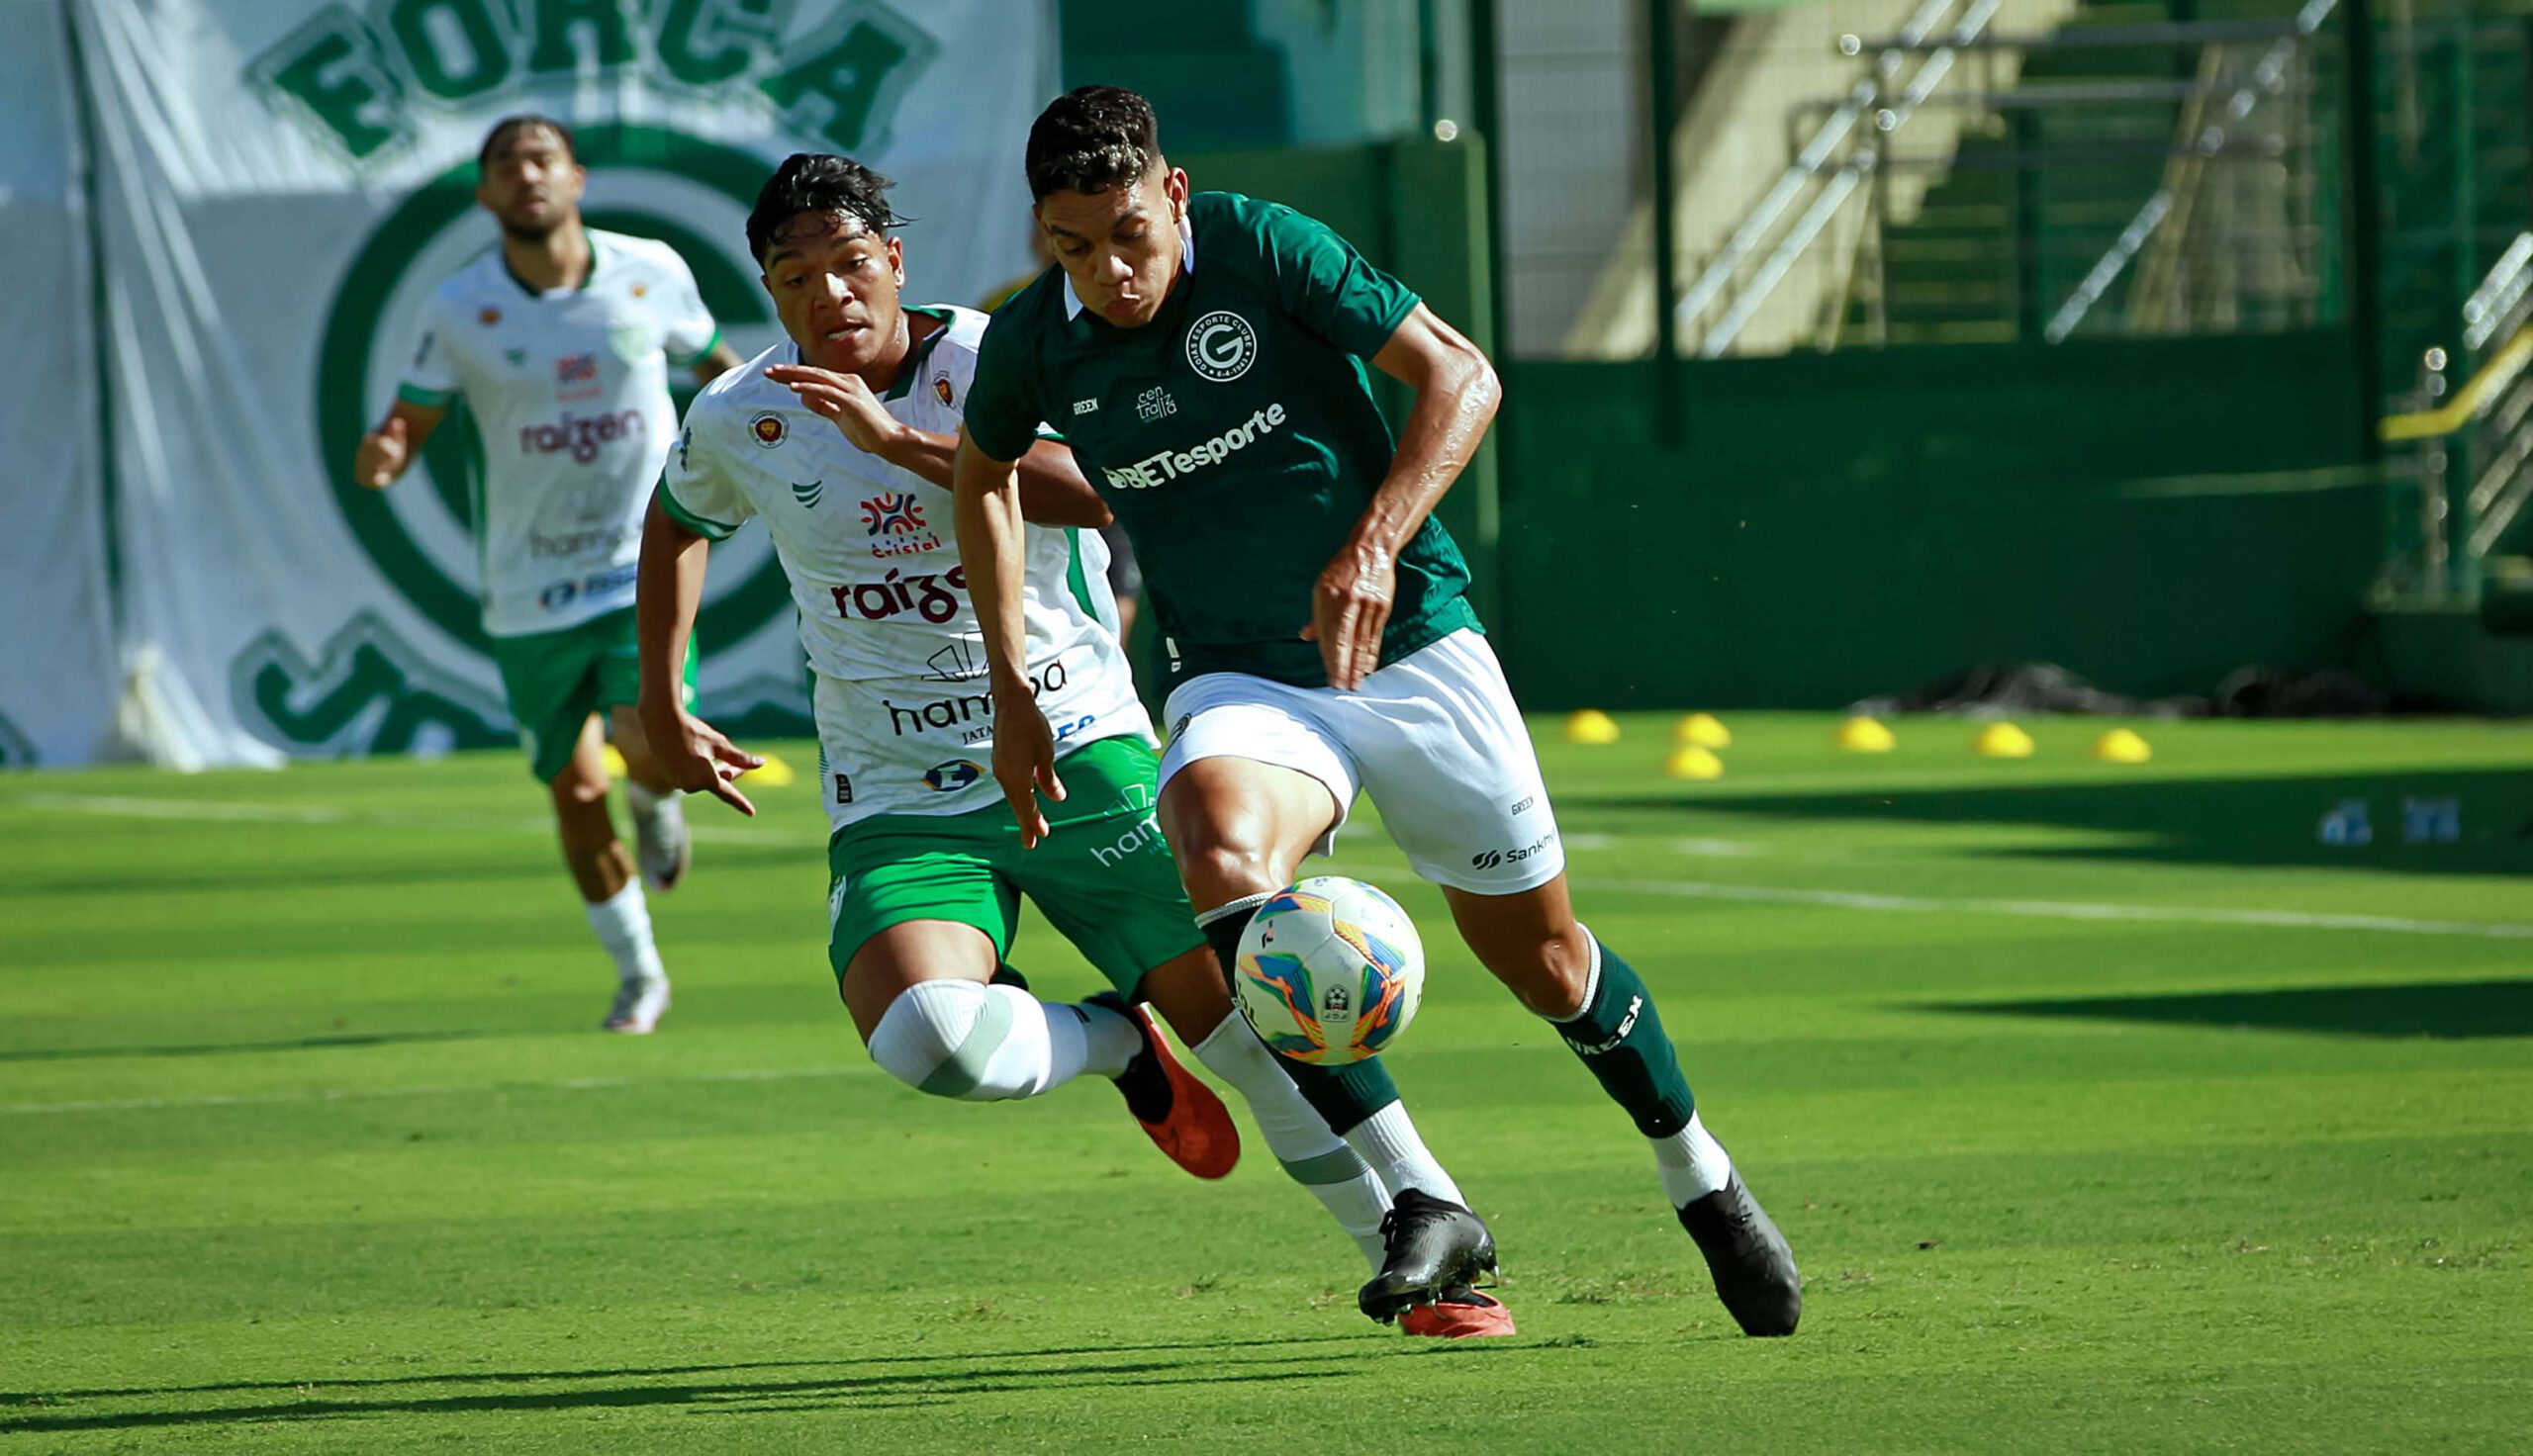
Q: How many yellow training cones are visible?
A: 8